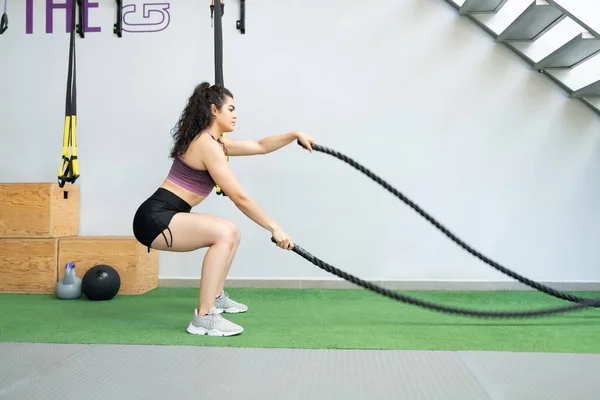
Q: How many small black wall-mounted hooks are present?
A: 3